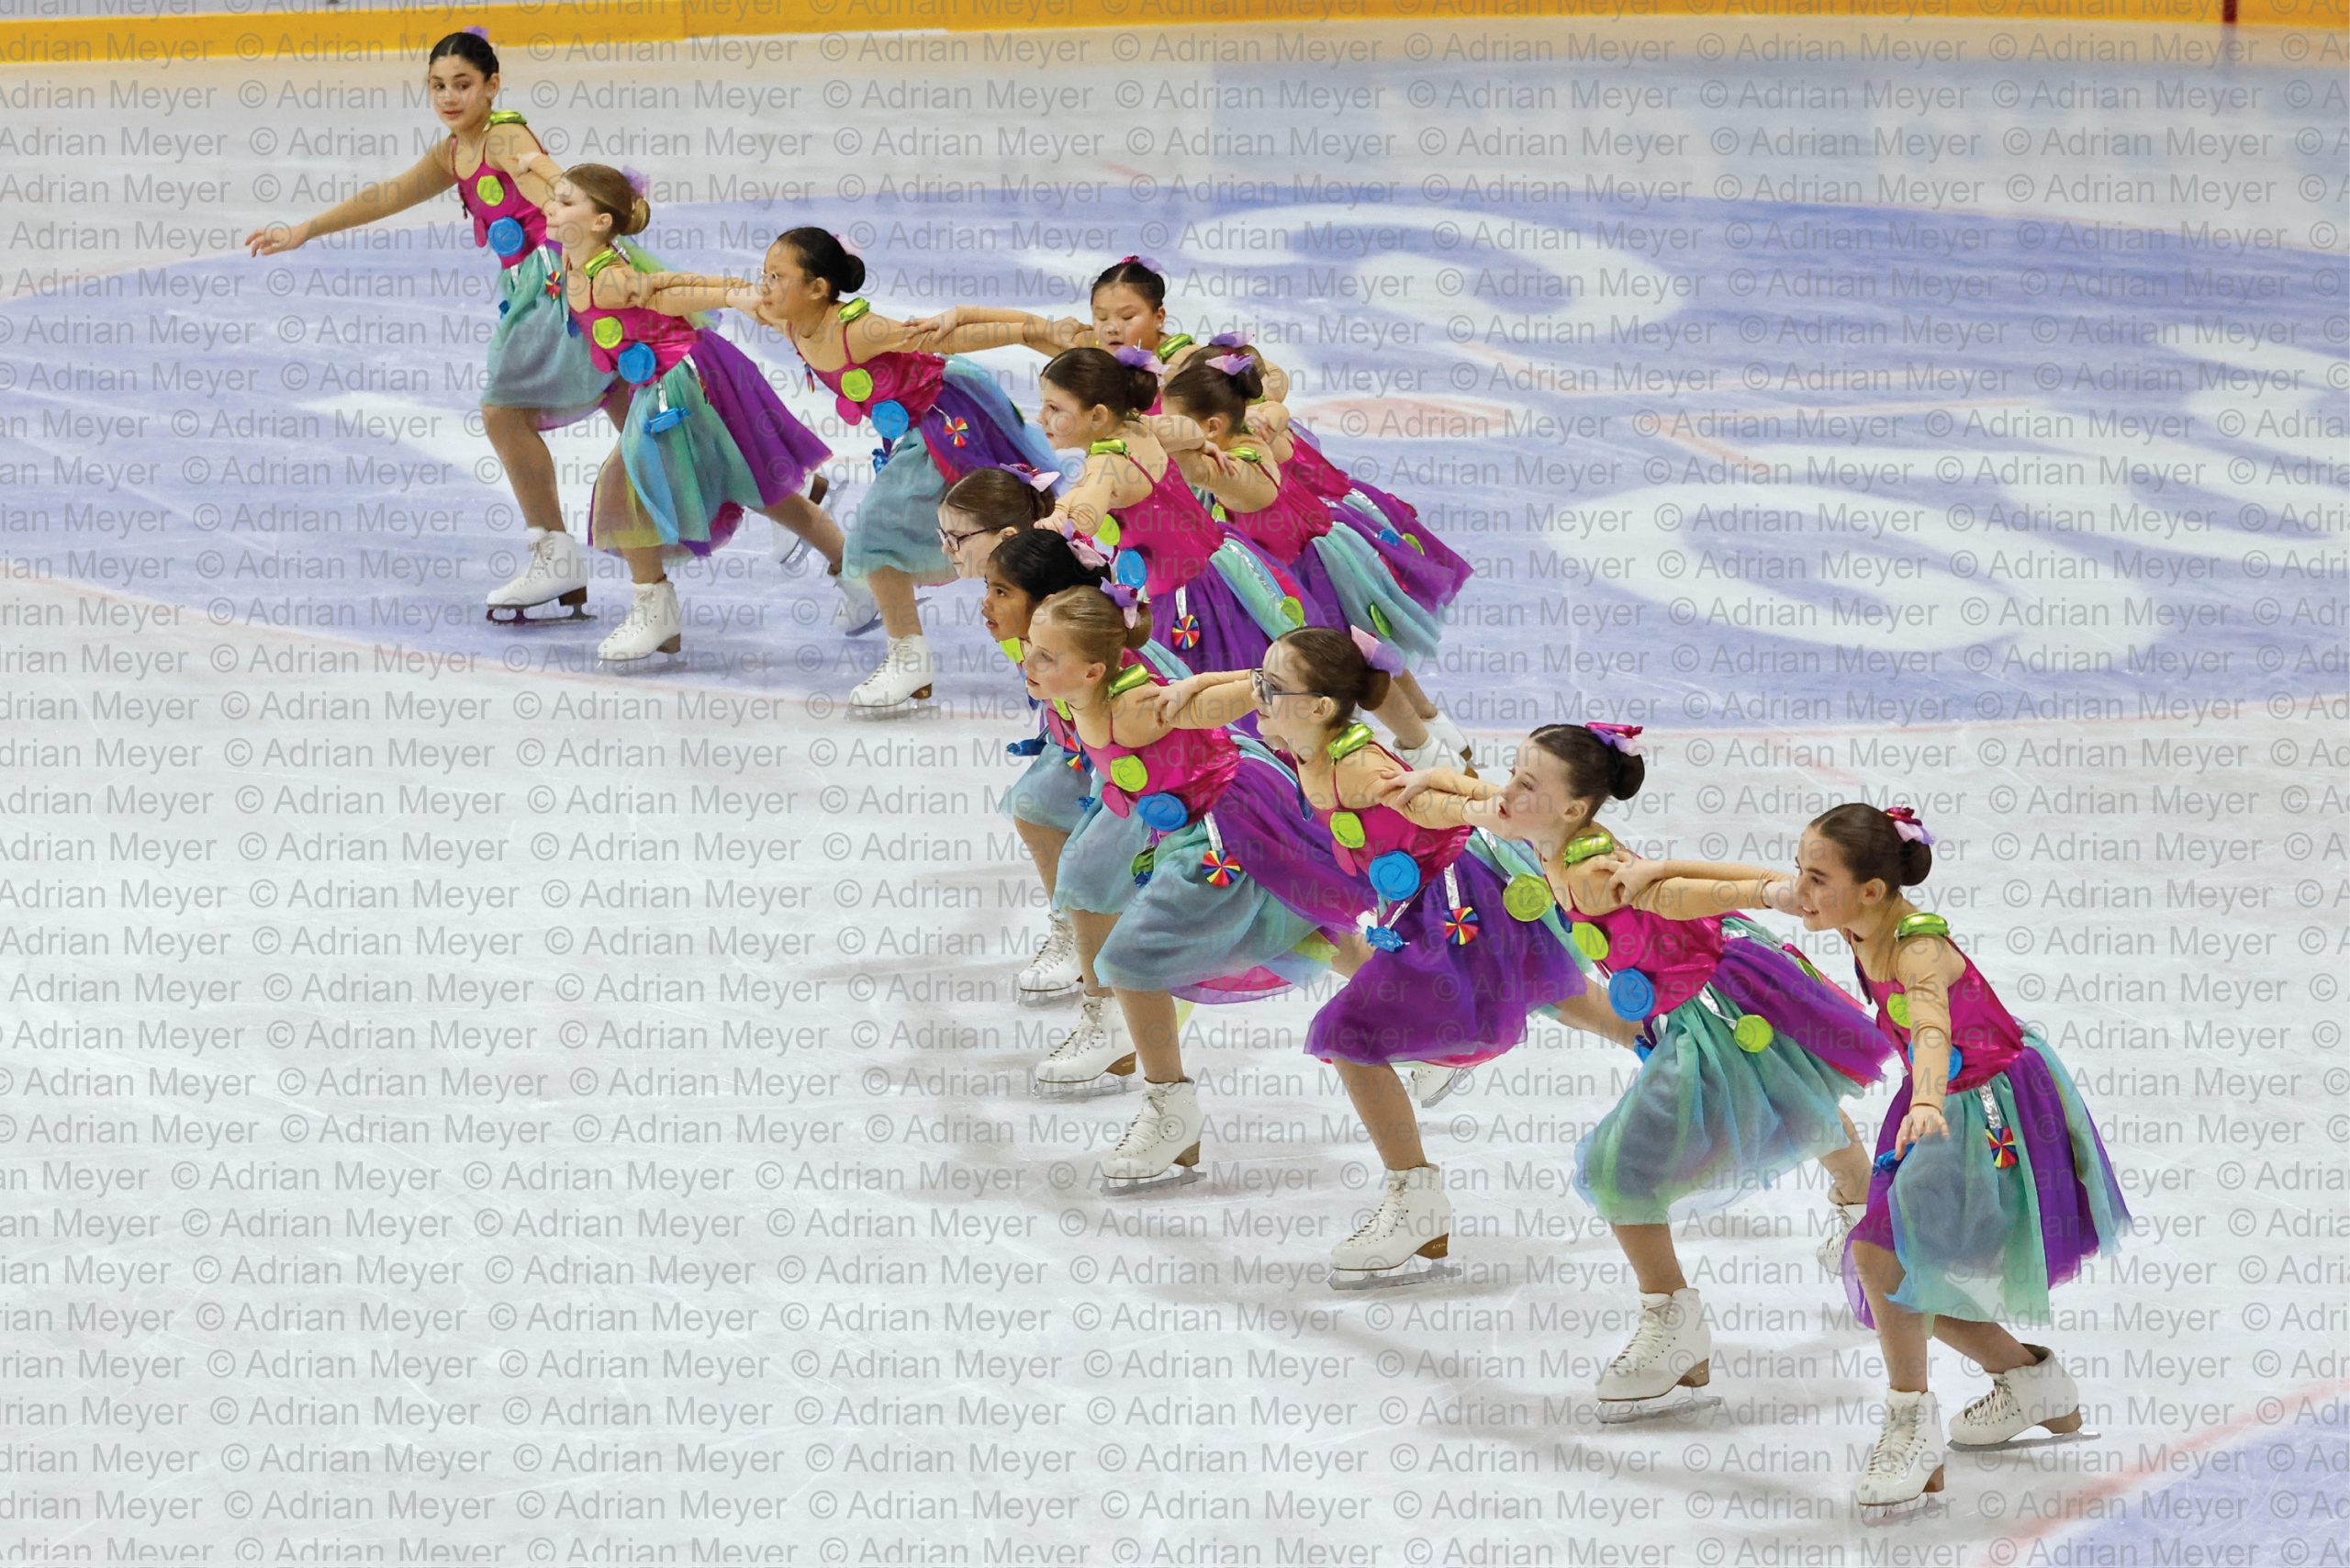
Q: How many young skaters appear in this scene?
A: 13